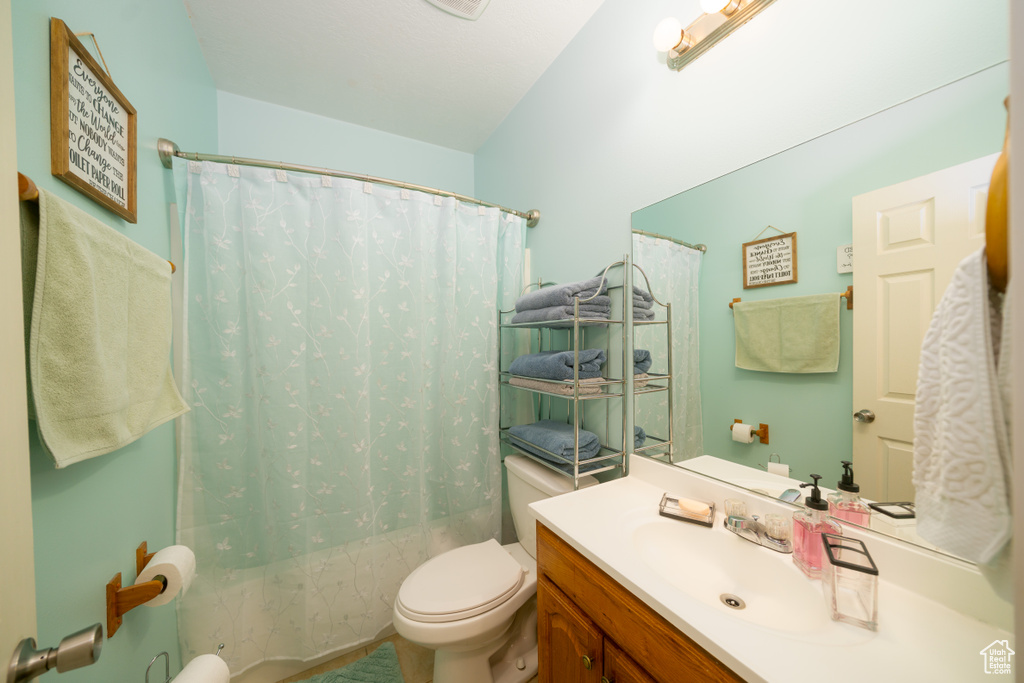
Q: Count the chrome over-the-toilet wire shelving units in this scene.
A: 1